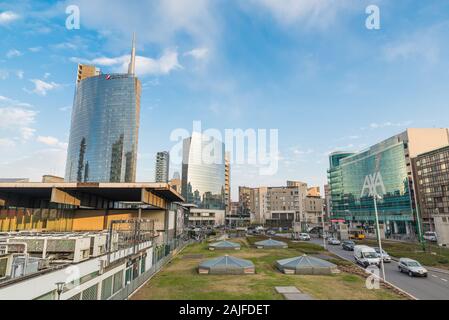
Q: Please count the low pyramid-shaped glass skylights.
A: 4